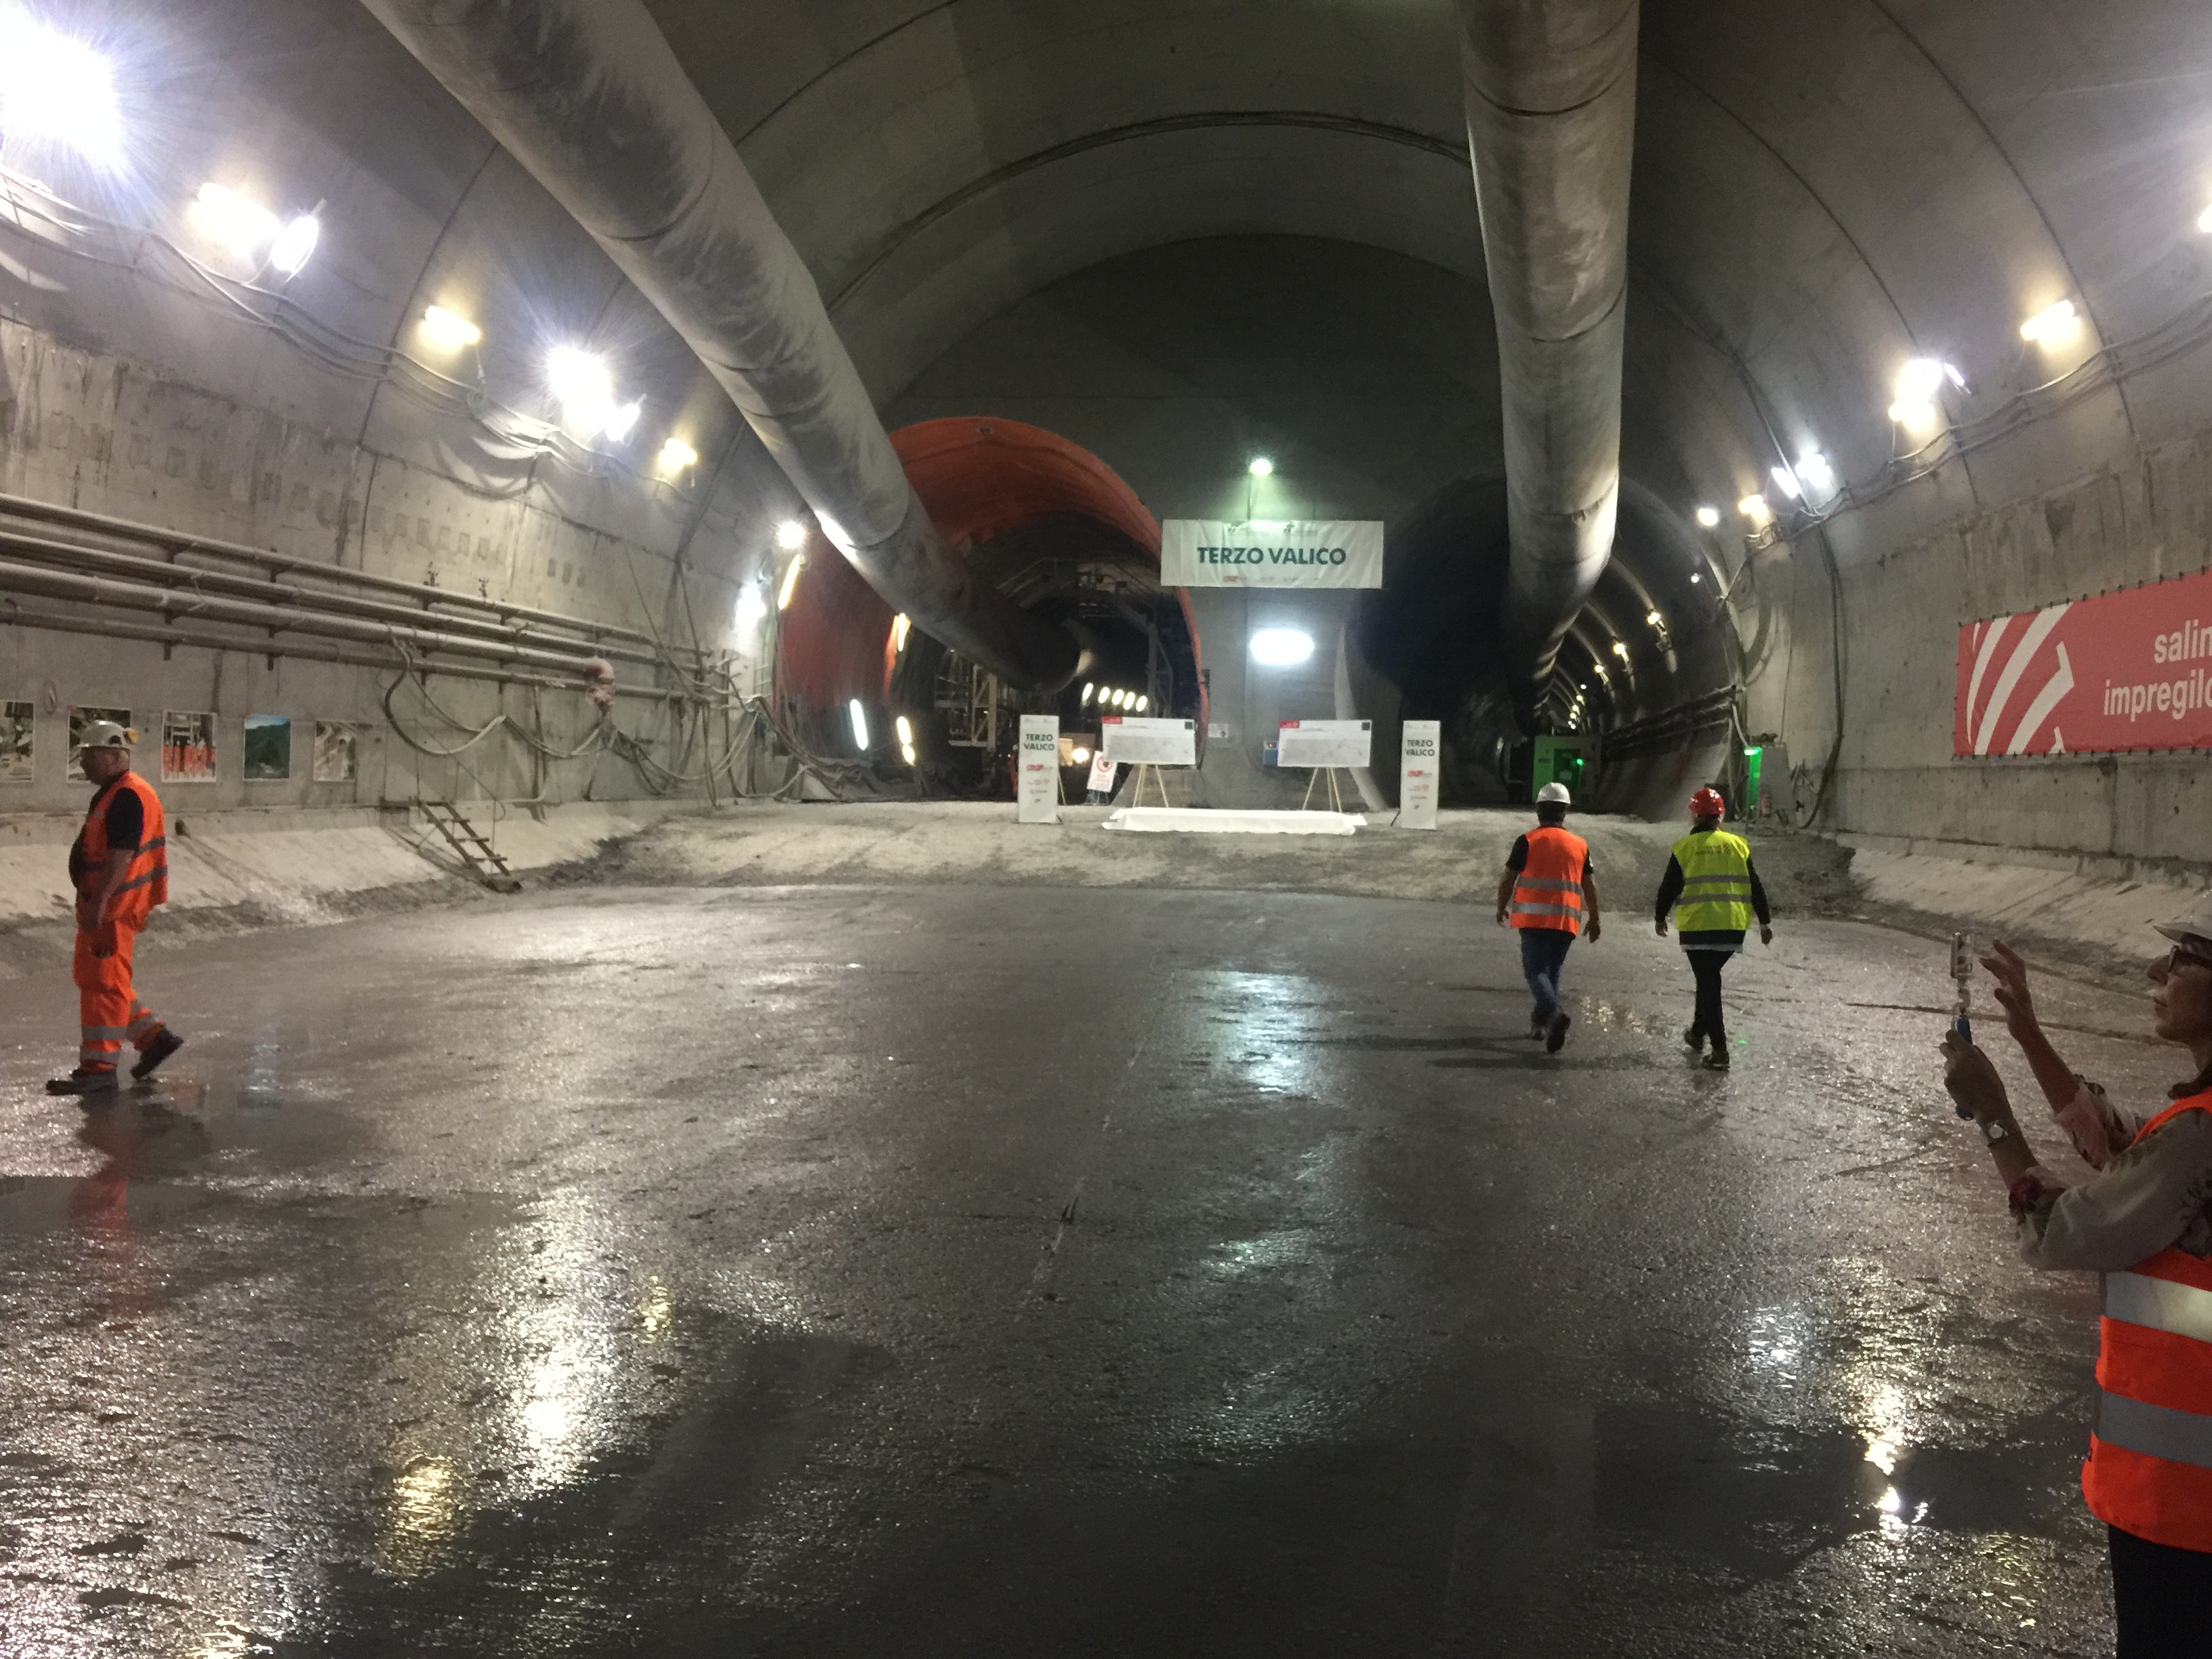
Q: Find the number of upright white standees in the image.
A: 2